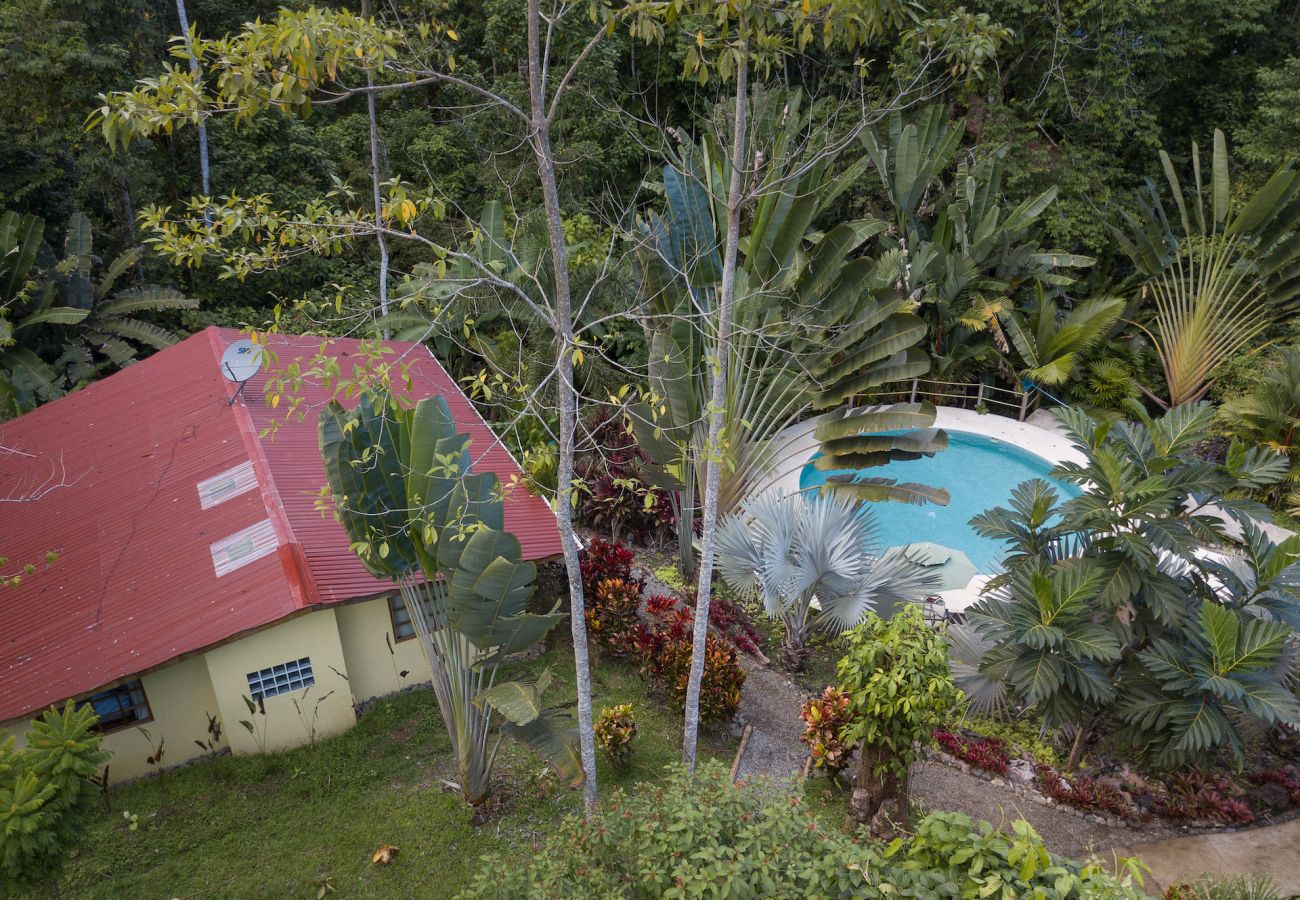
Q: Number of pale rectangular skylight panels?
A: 2